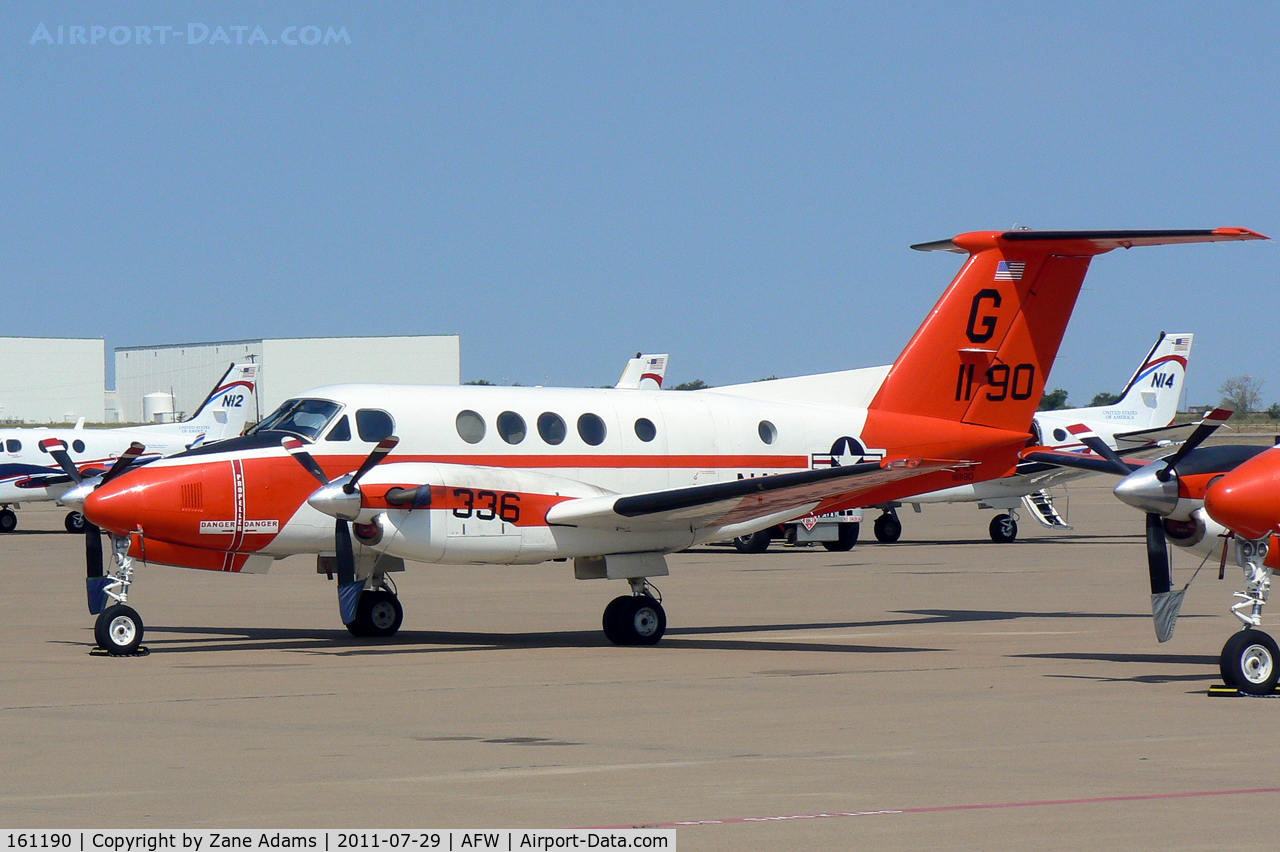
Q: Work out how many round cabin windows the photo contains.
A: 6